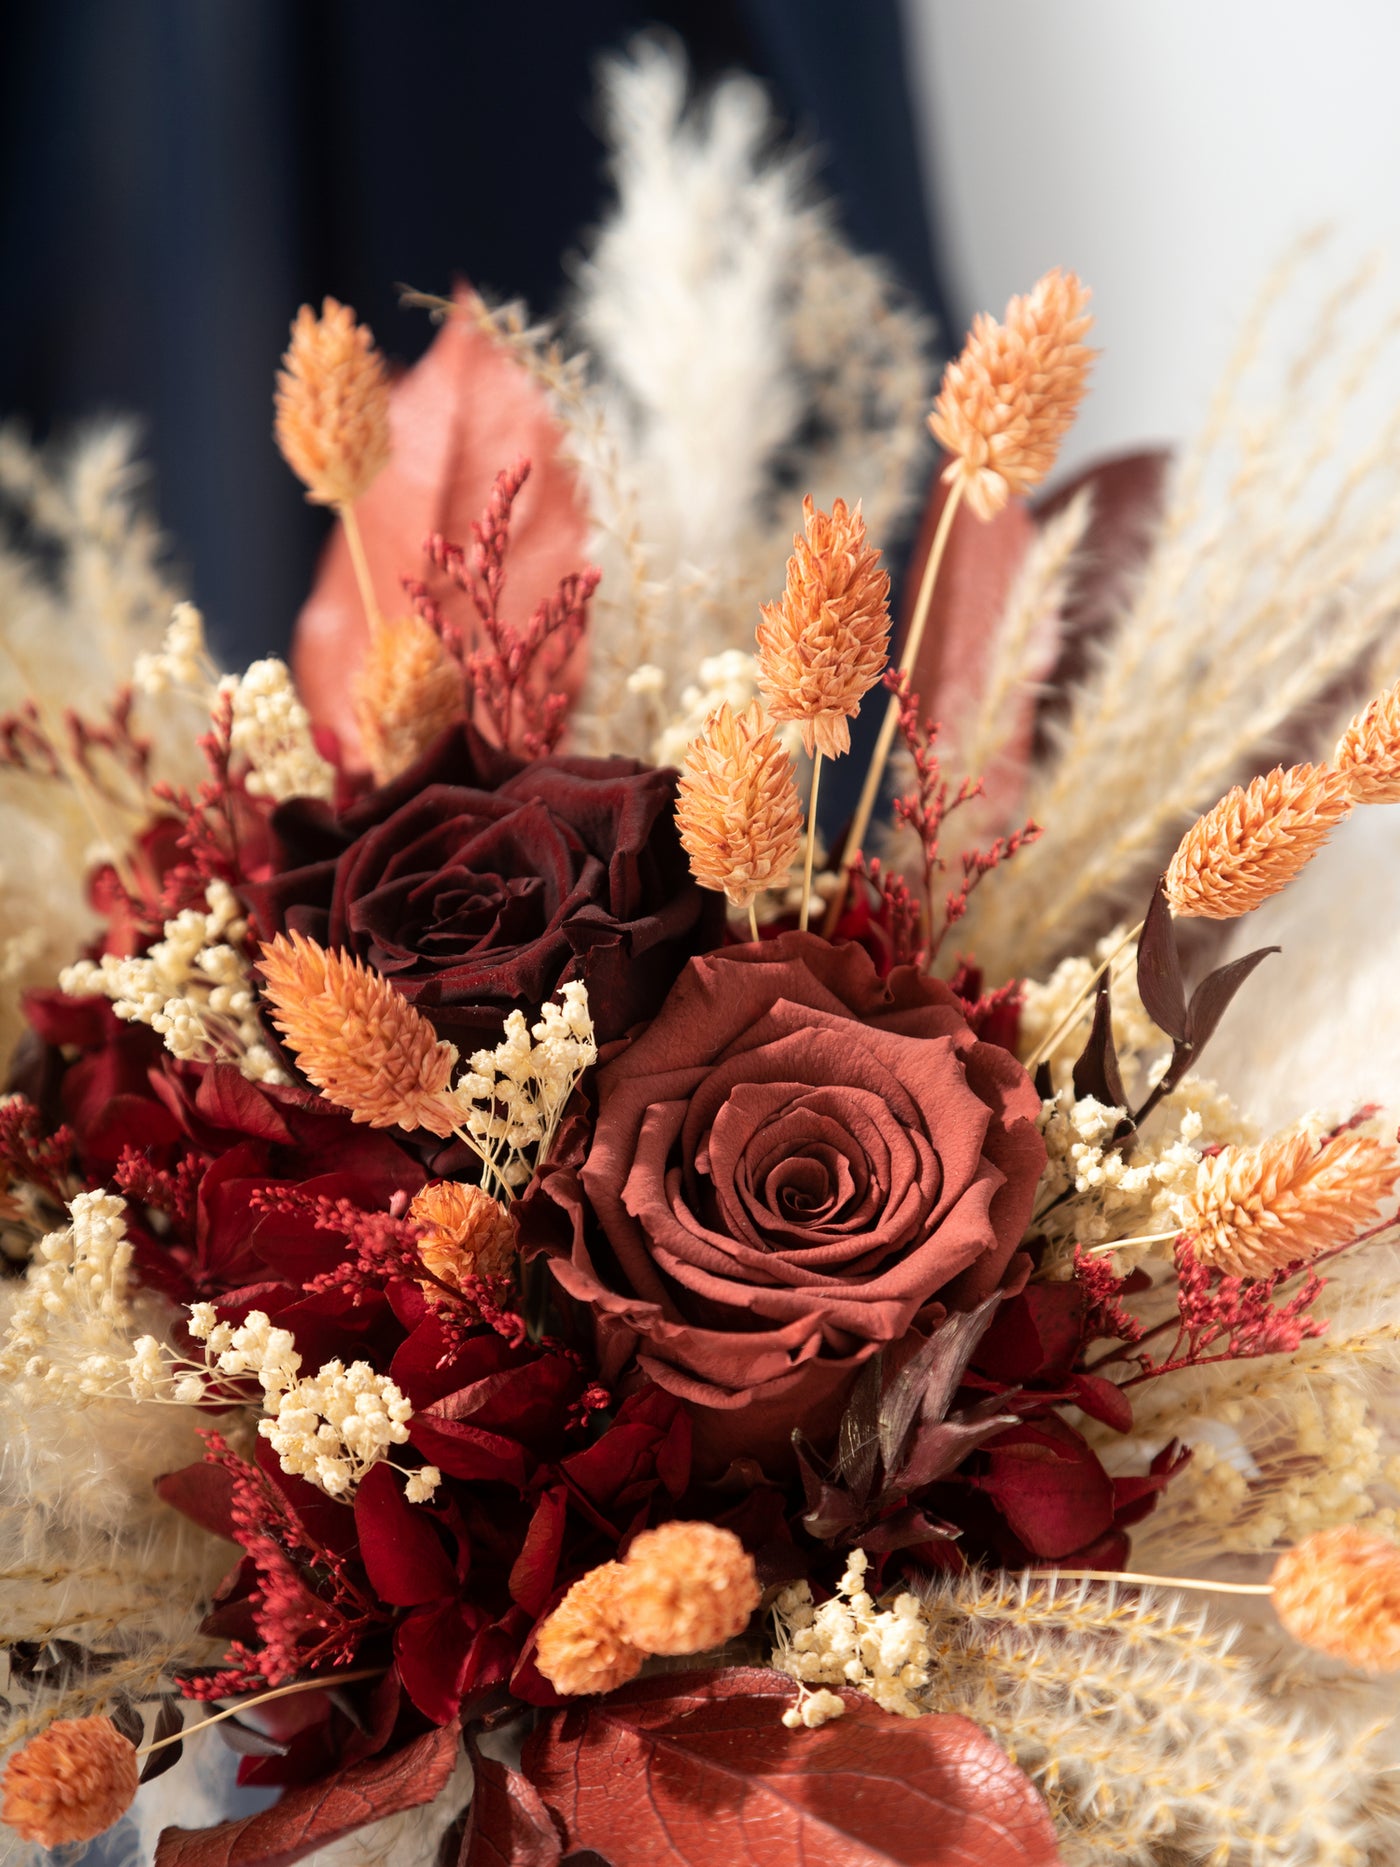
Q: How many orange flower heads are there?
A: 14